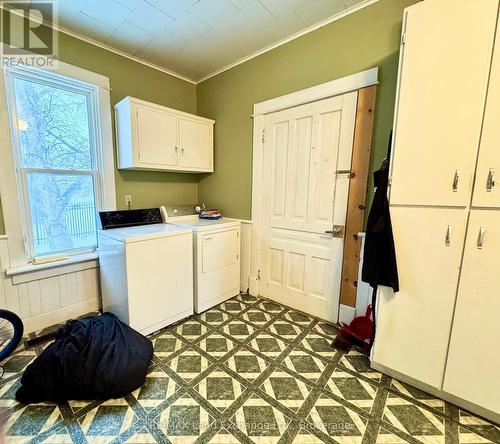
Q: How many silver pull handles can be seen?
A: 4